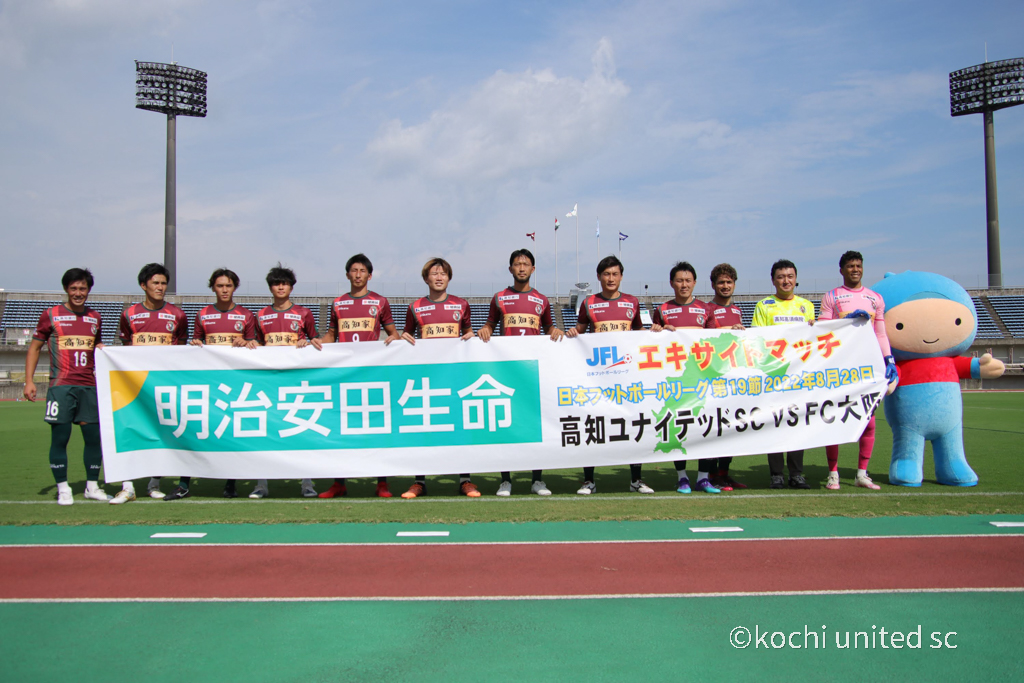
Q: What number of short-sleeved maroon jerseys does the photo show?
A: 10